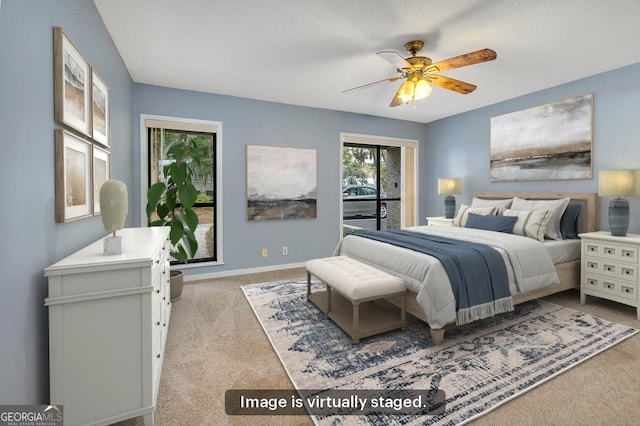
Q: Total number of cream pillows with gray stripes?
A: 2